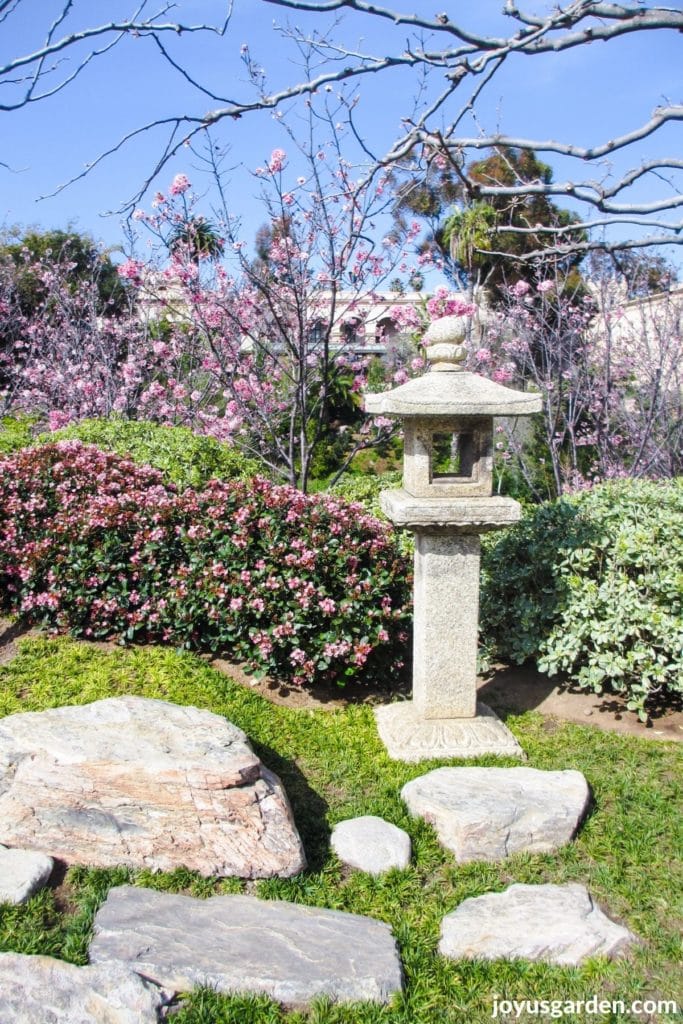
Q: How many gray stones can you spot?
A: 7